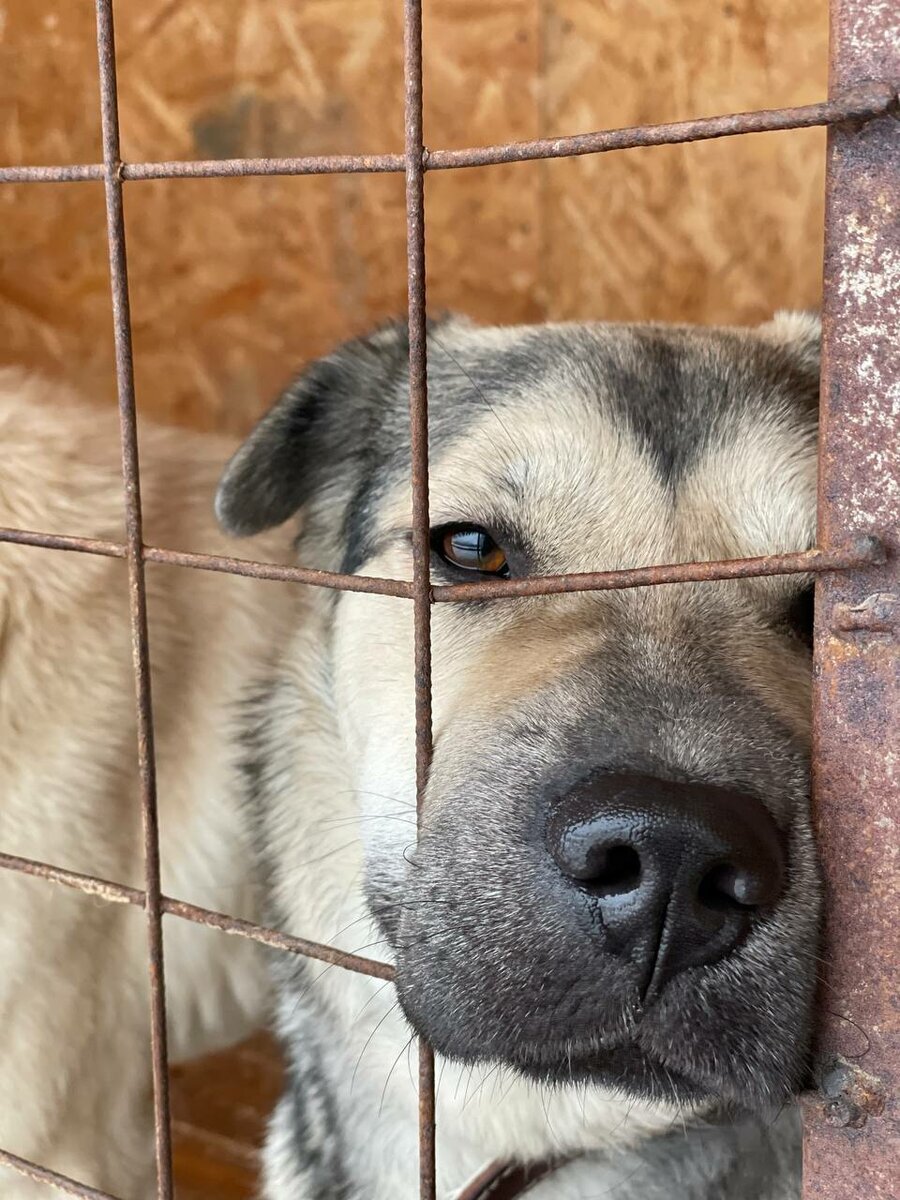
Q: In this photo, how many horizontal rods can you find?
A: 4